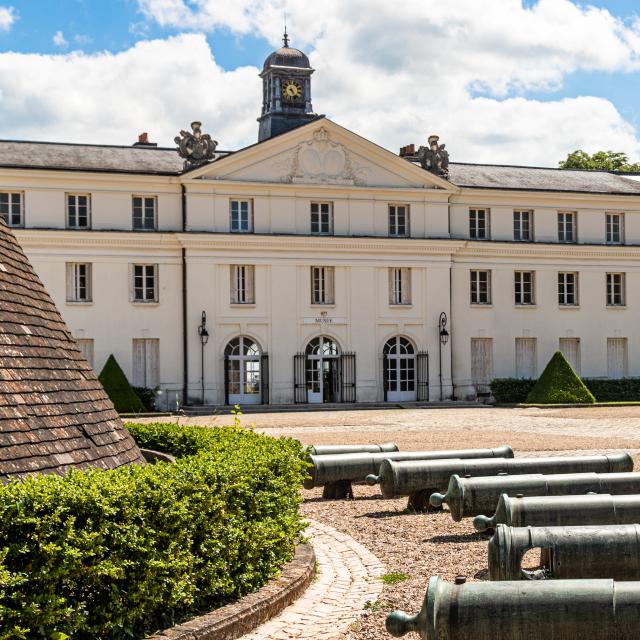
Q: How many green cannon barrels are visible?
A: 7